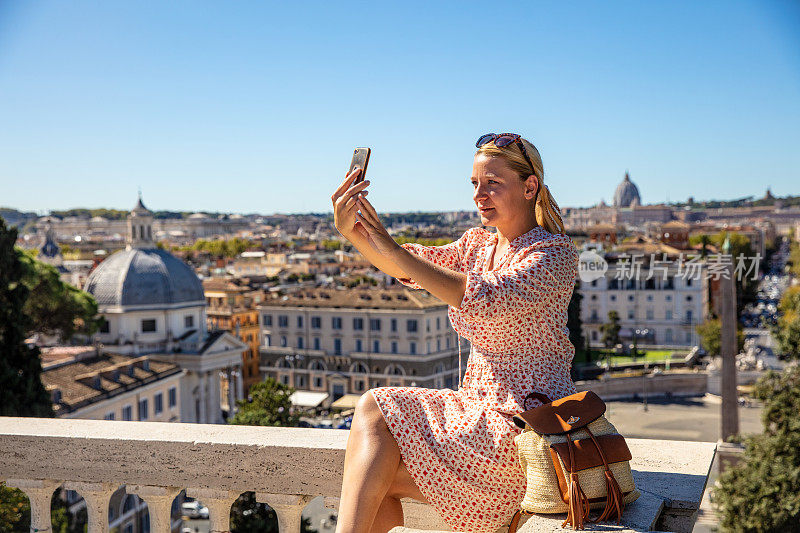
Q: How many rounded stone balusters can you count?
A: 5